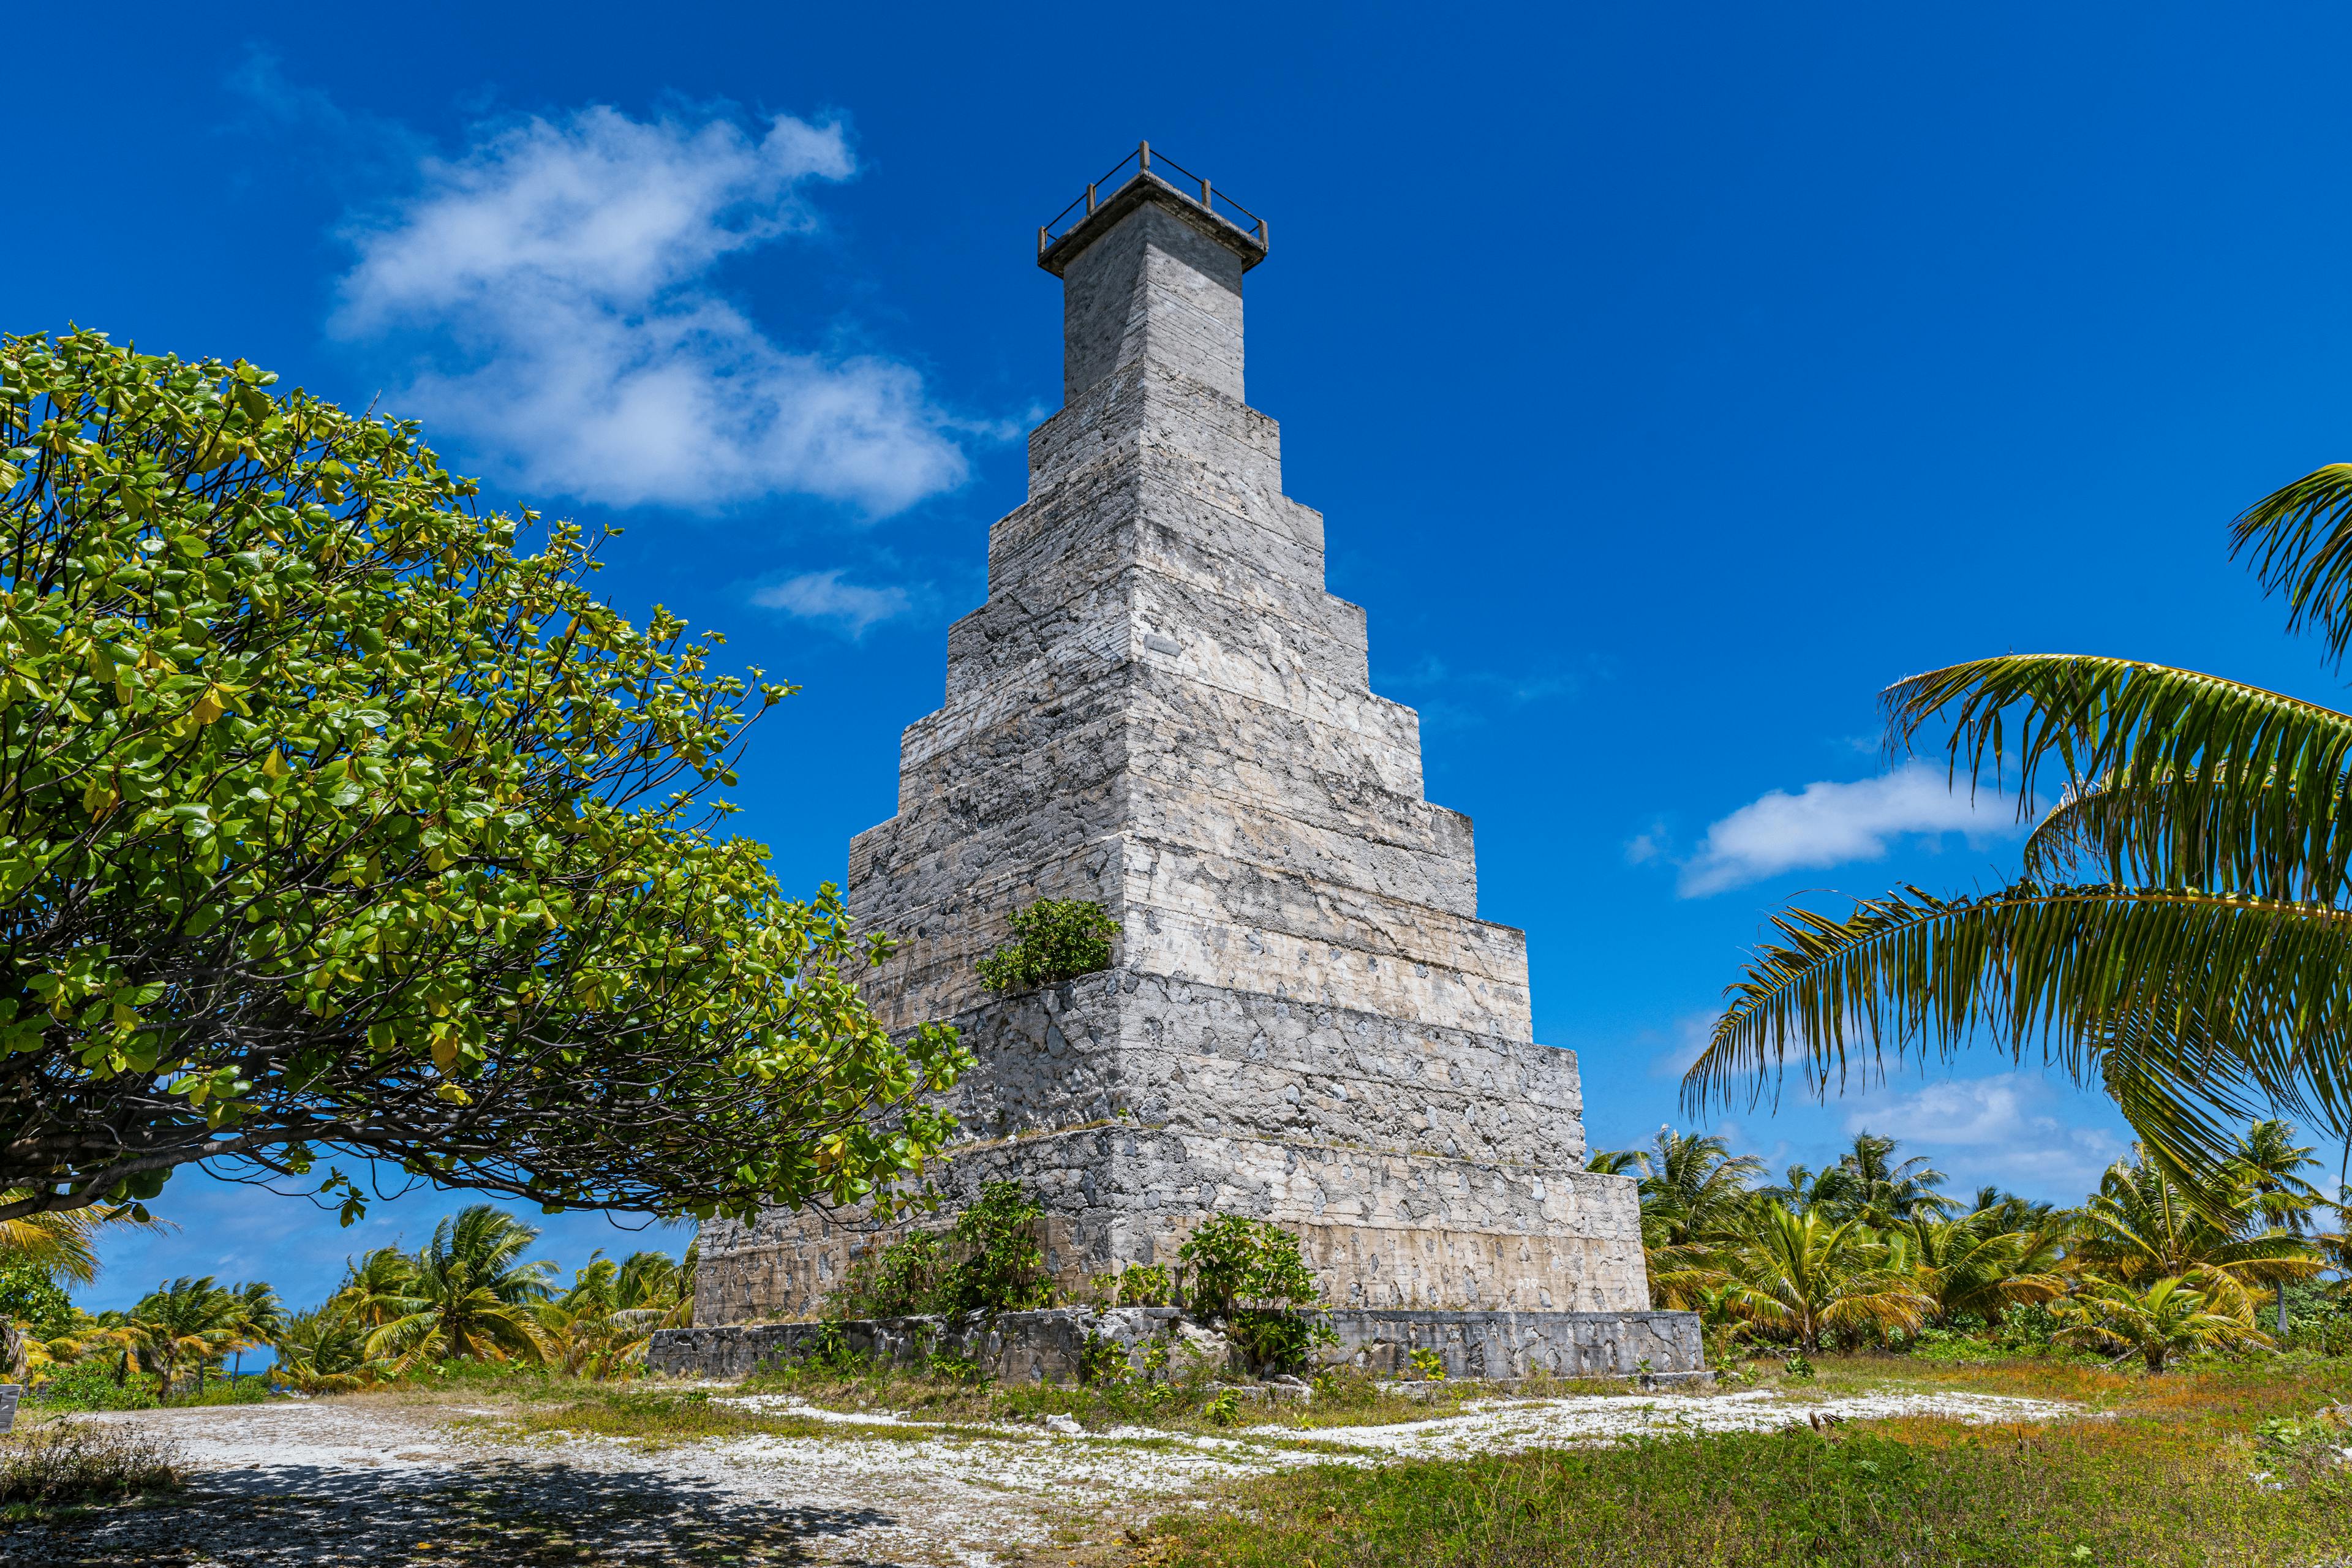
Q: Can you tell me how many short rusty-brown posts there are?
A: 5